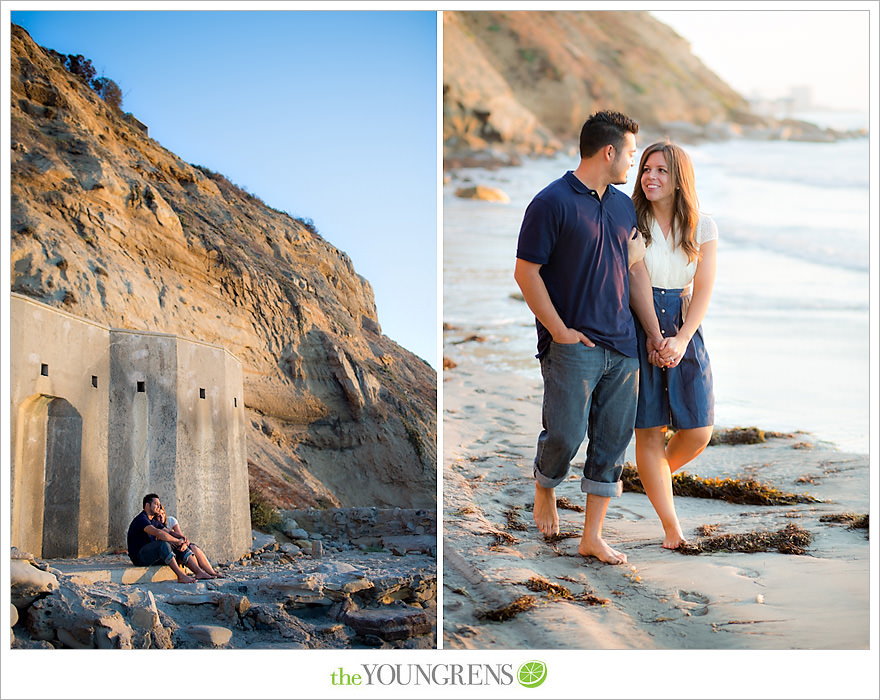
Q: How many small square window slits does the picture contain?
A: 5